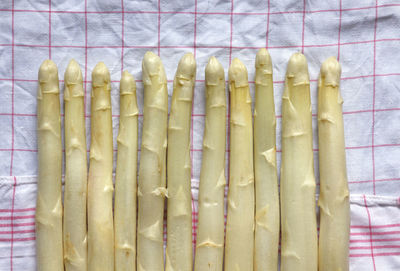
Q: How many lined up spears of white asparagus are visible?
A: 11